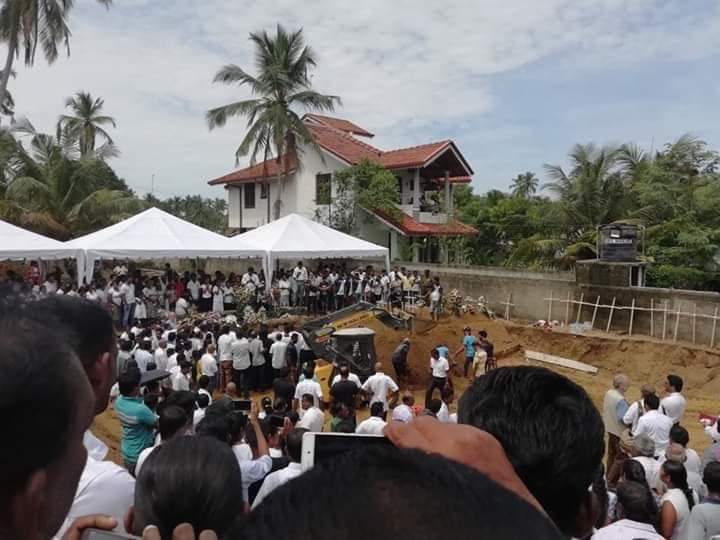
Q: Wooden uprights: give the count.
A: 12